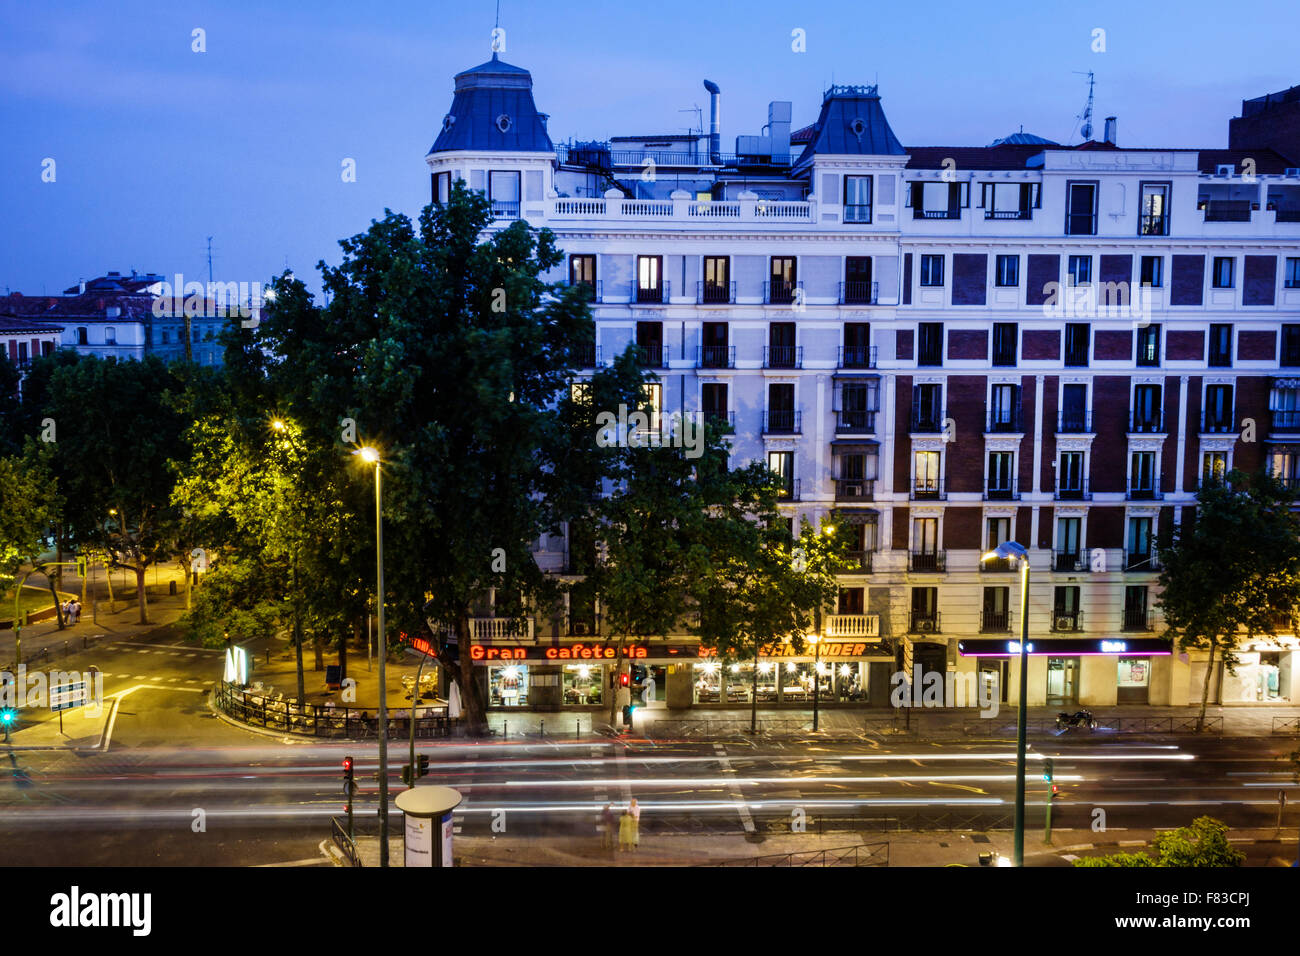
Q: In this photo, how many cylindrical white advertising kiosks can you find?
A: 1